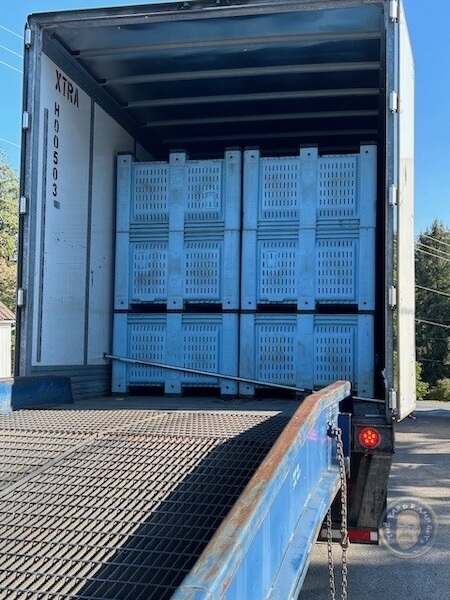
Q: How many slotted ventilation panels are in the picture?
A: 12